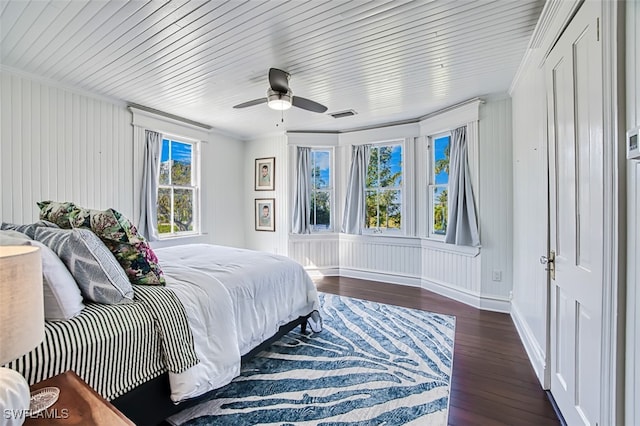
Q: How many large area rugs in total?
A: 1